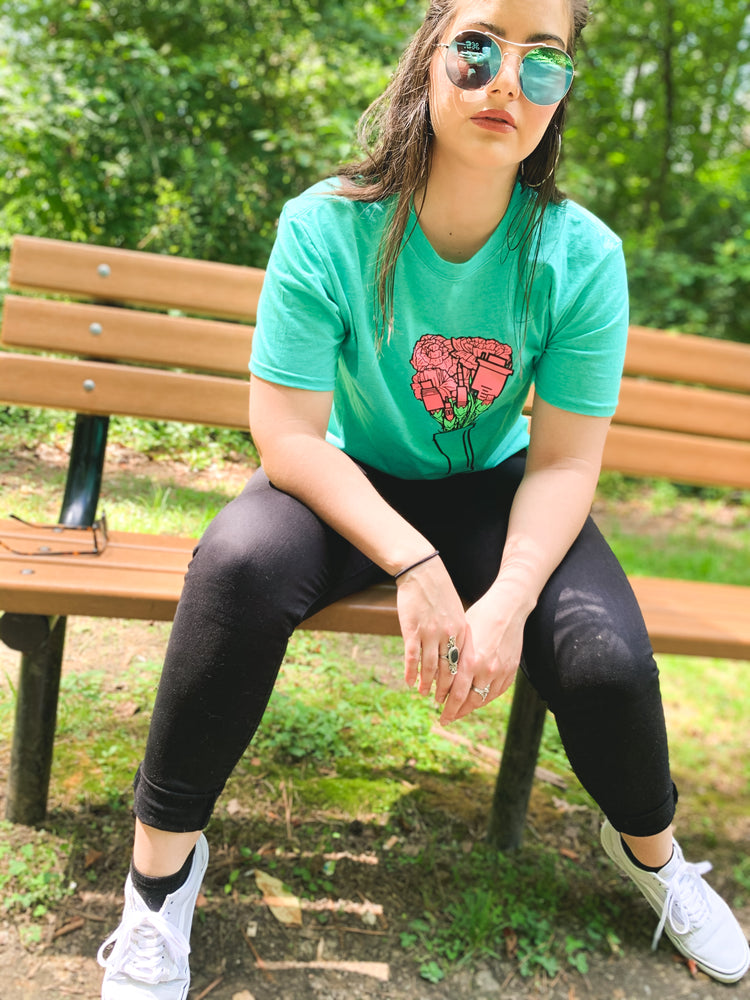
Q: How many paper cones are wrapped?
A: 1